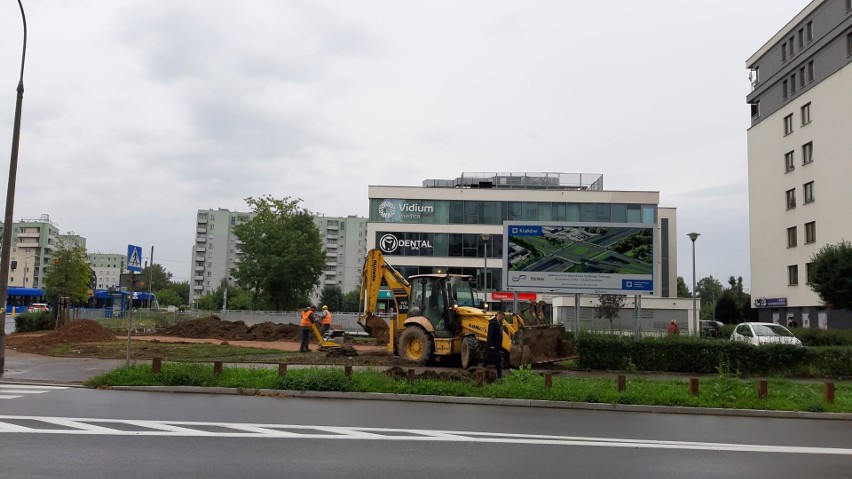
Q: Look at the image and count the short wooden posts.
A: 11